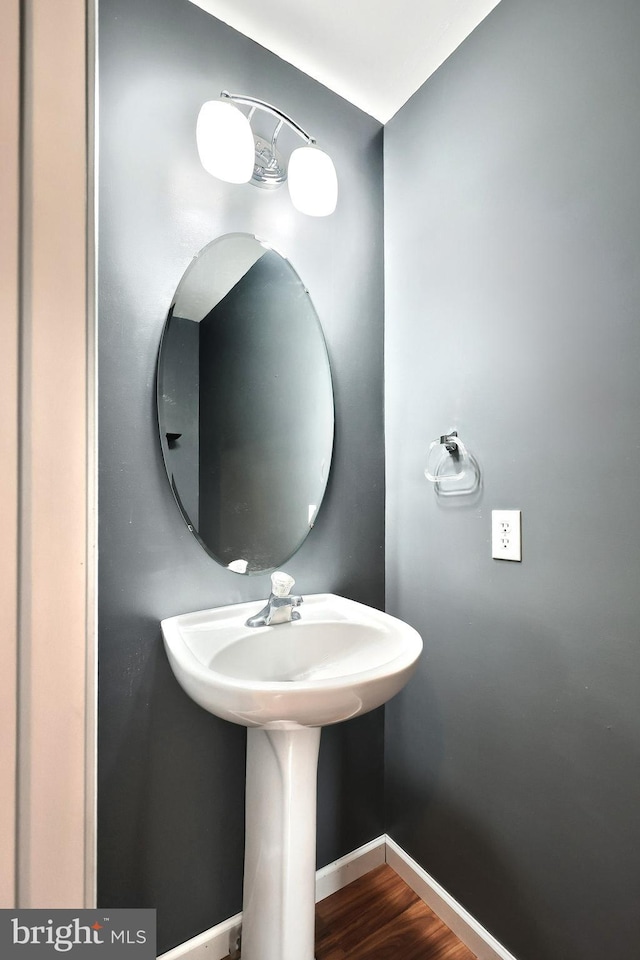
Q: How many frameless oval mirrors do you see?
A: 1